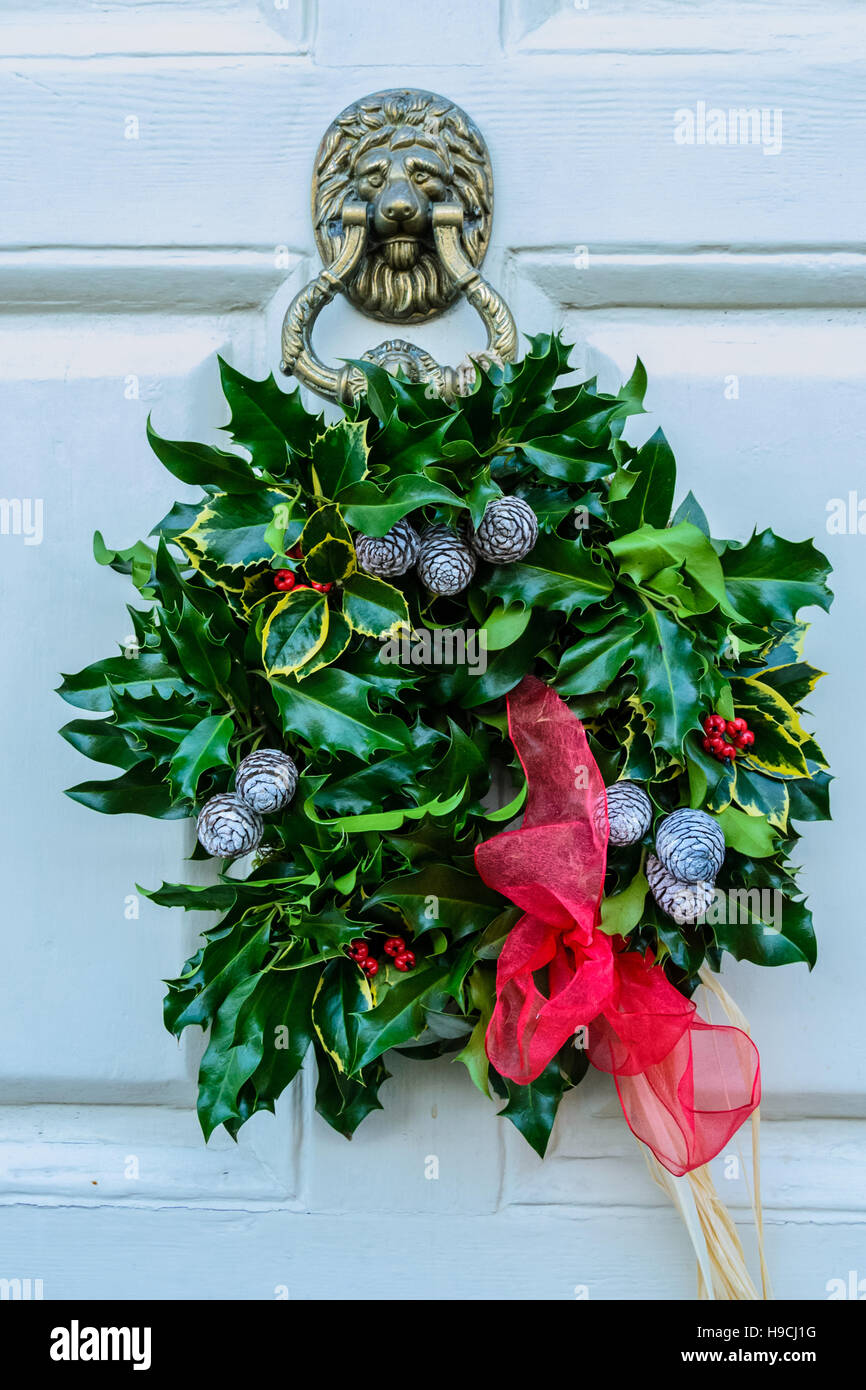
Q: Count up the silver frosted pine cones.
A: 8